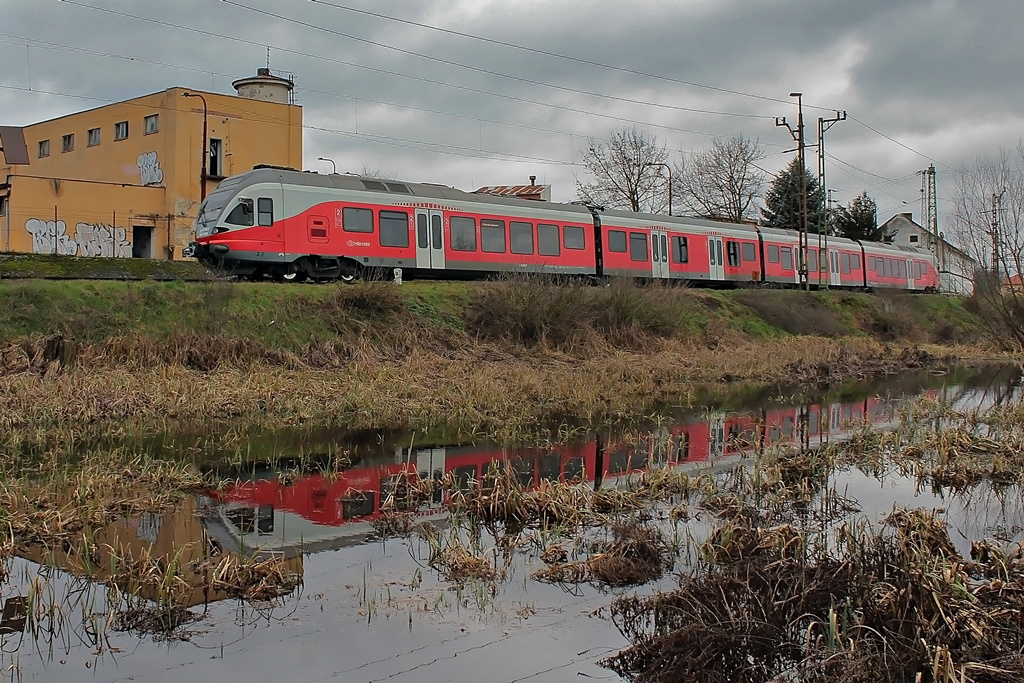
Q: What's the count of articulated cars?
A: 4